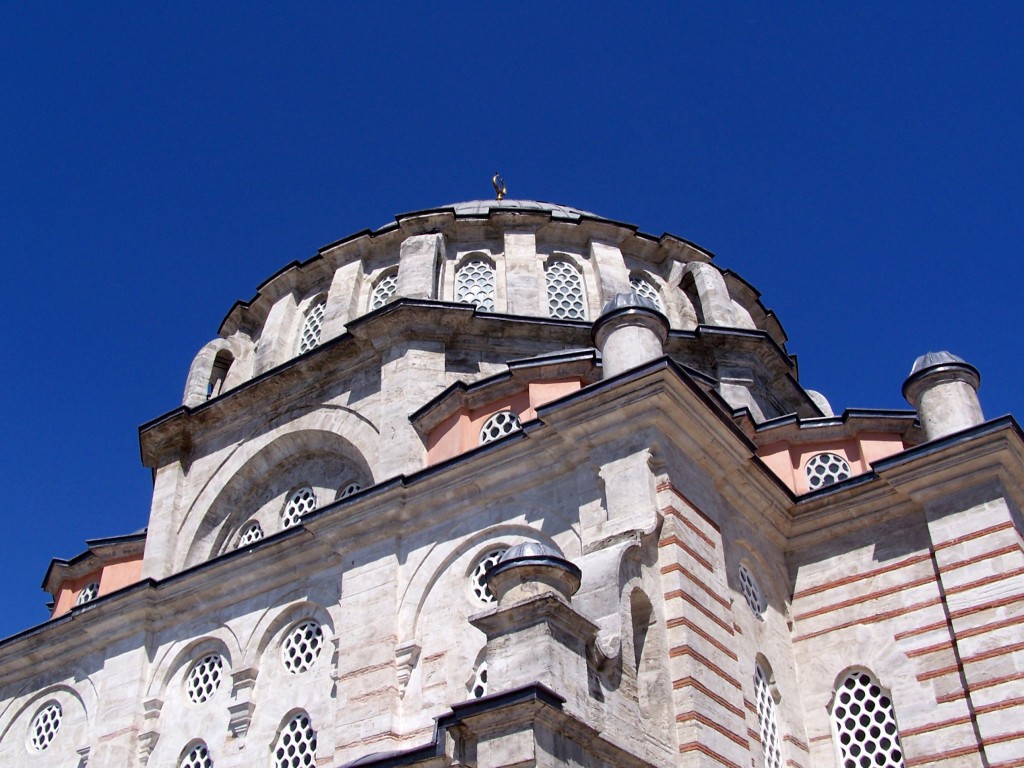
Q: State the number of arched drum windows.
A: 5